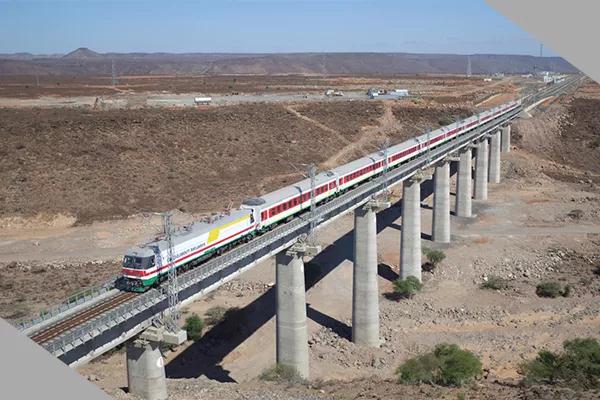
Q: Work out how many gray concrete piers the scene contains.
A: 9